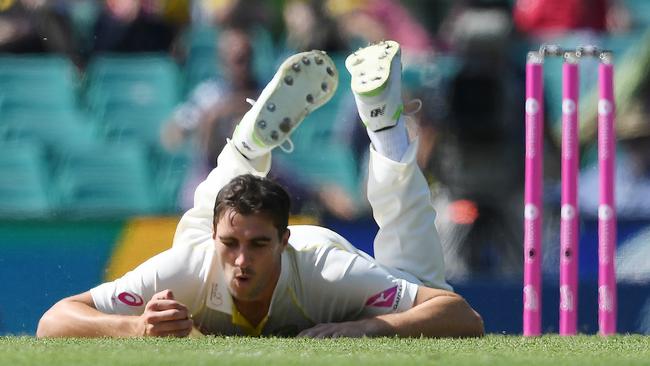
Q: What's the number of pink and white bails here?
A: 3